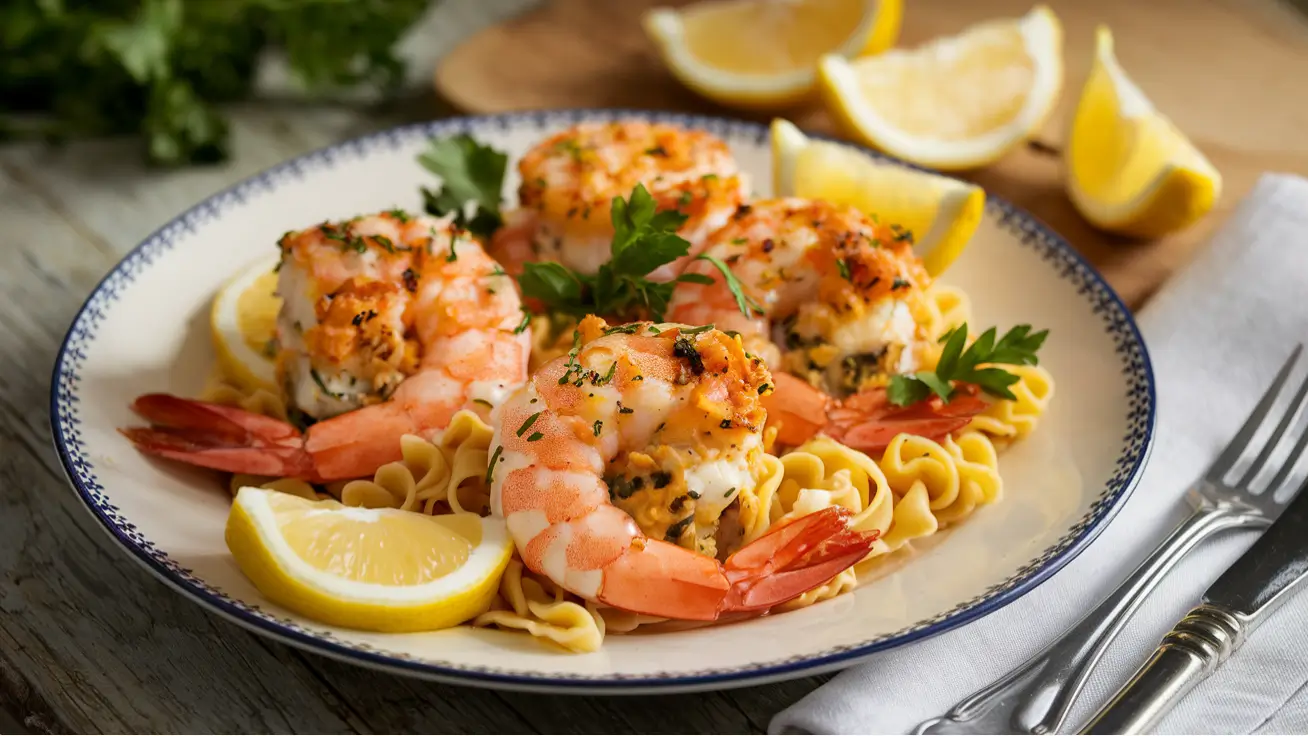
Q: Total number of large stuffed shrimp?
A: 4